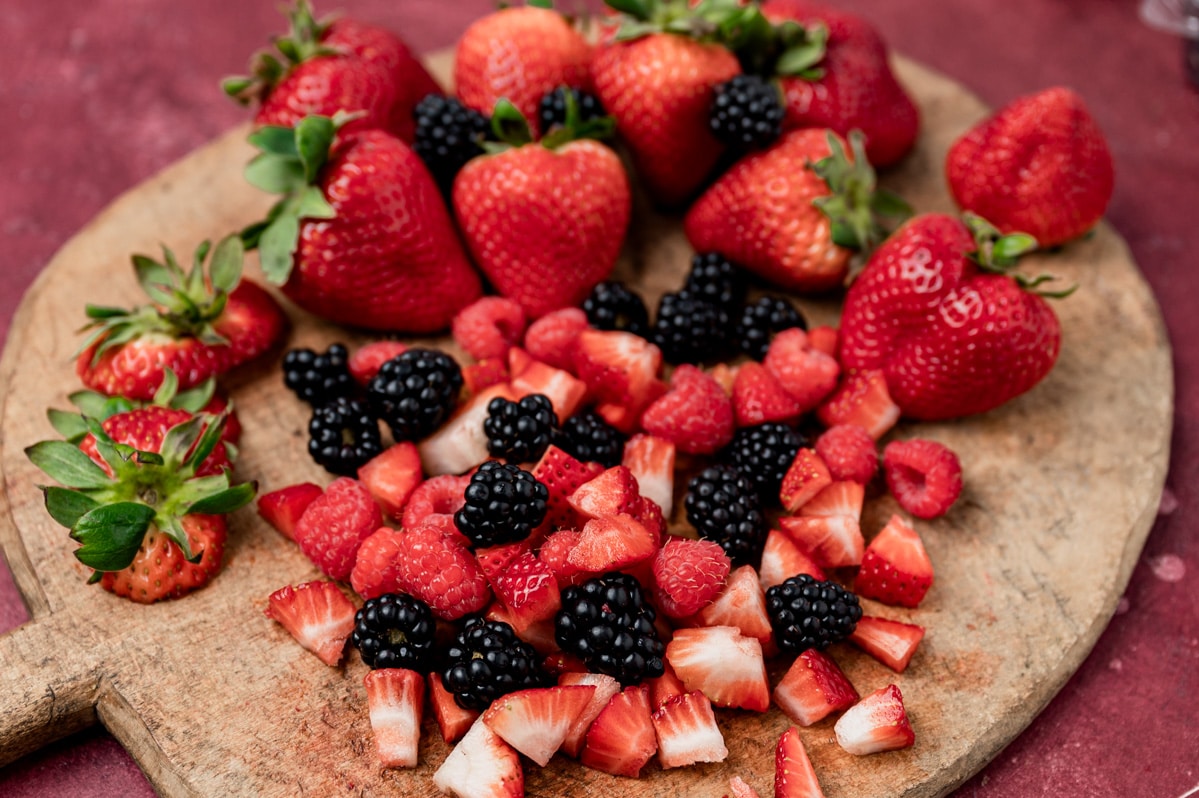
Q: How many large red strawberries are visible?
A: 9